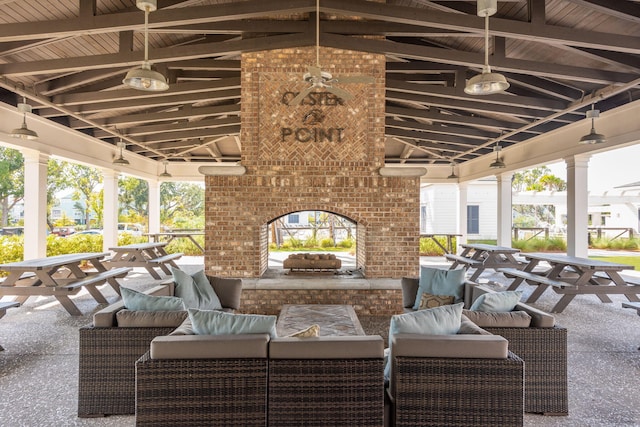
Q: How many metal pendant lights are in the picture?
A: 8